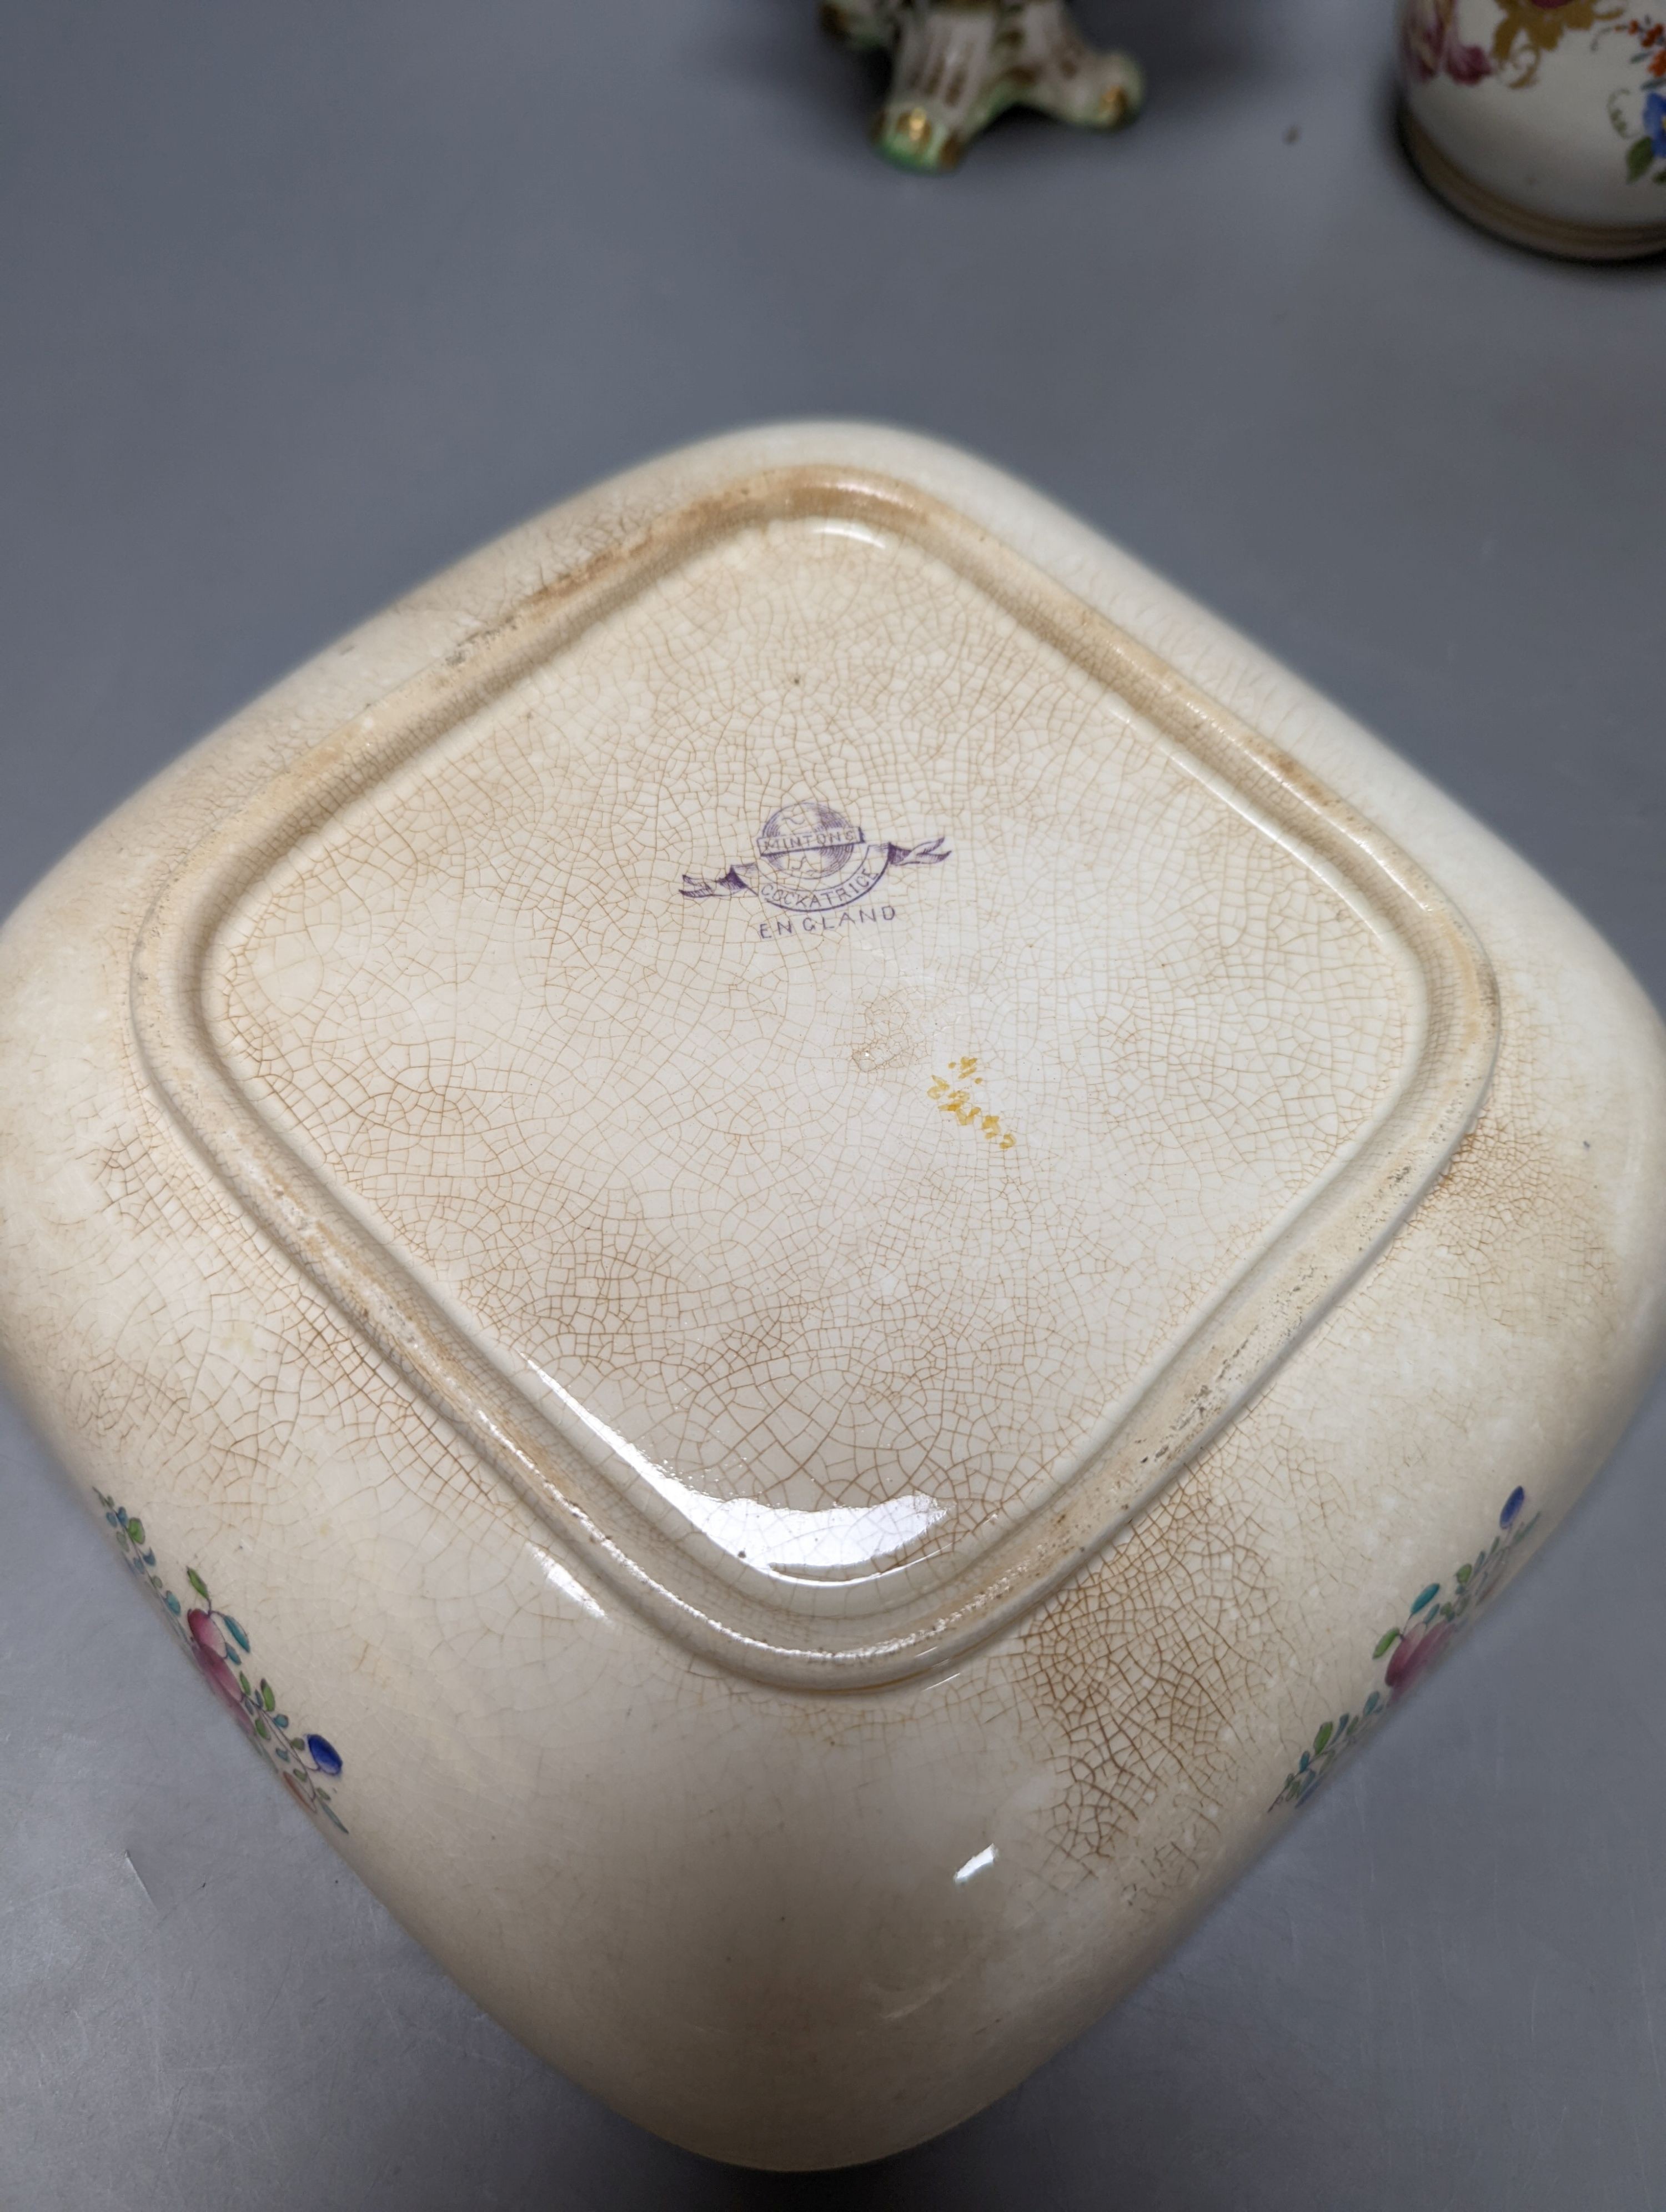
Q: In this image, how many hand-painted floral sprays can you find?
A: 2